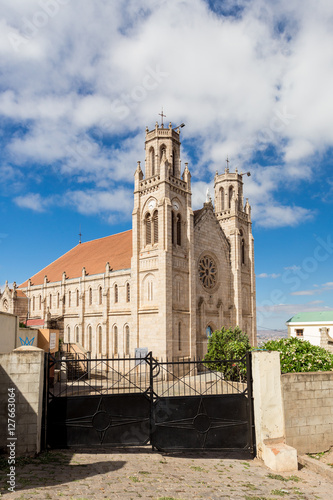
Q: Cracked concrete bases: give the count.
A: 1